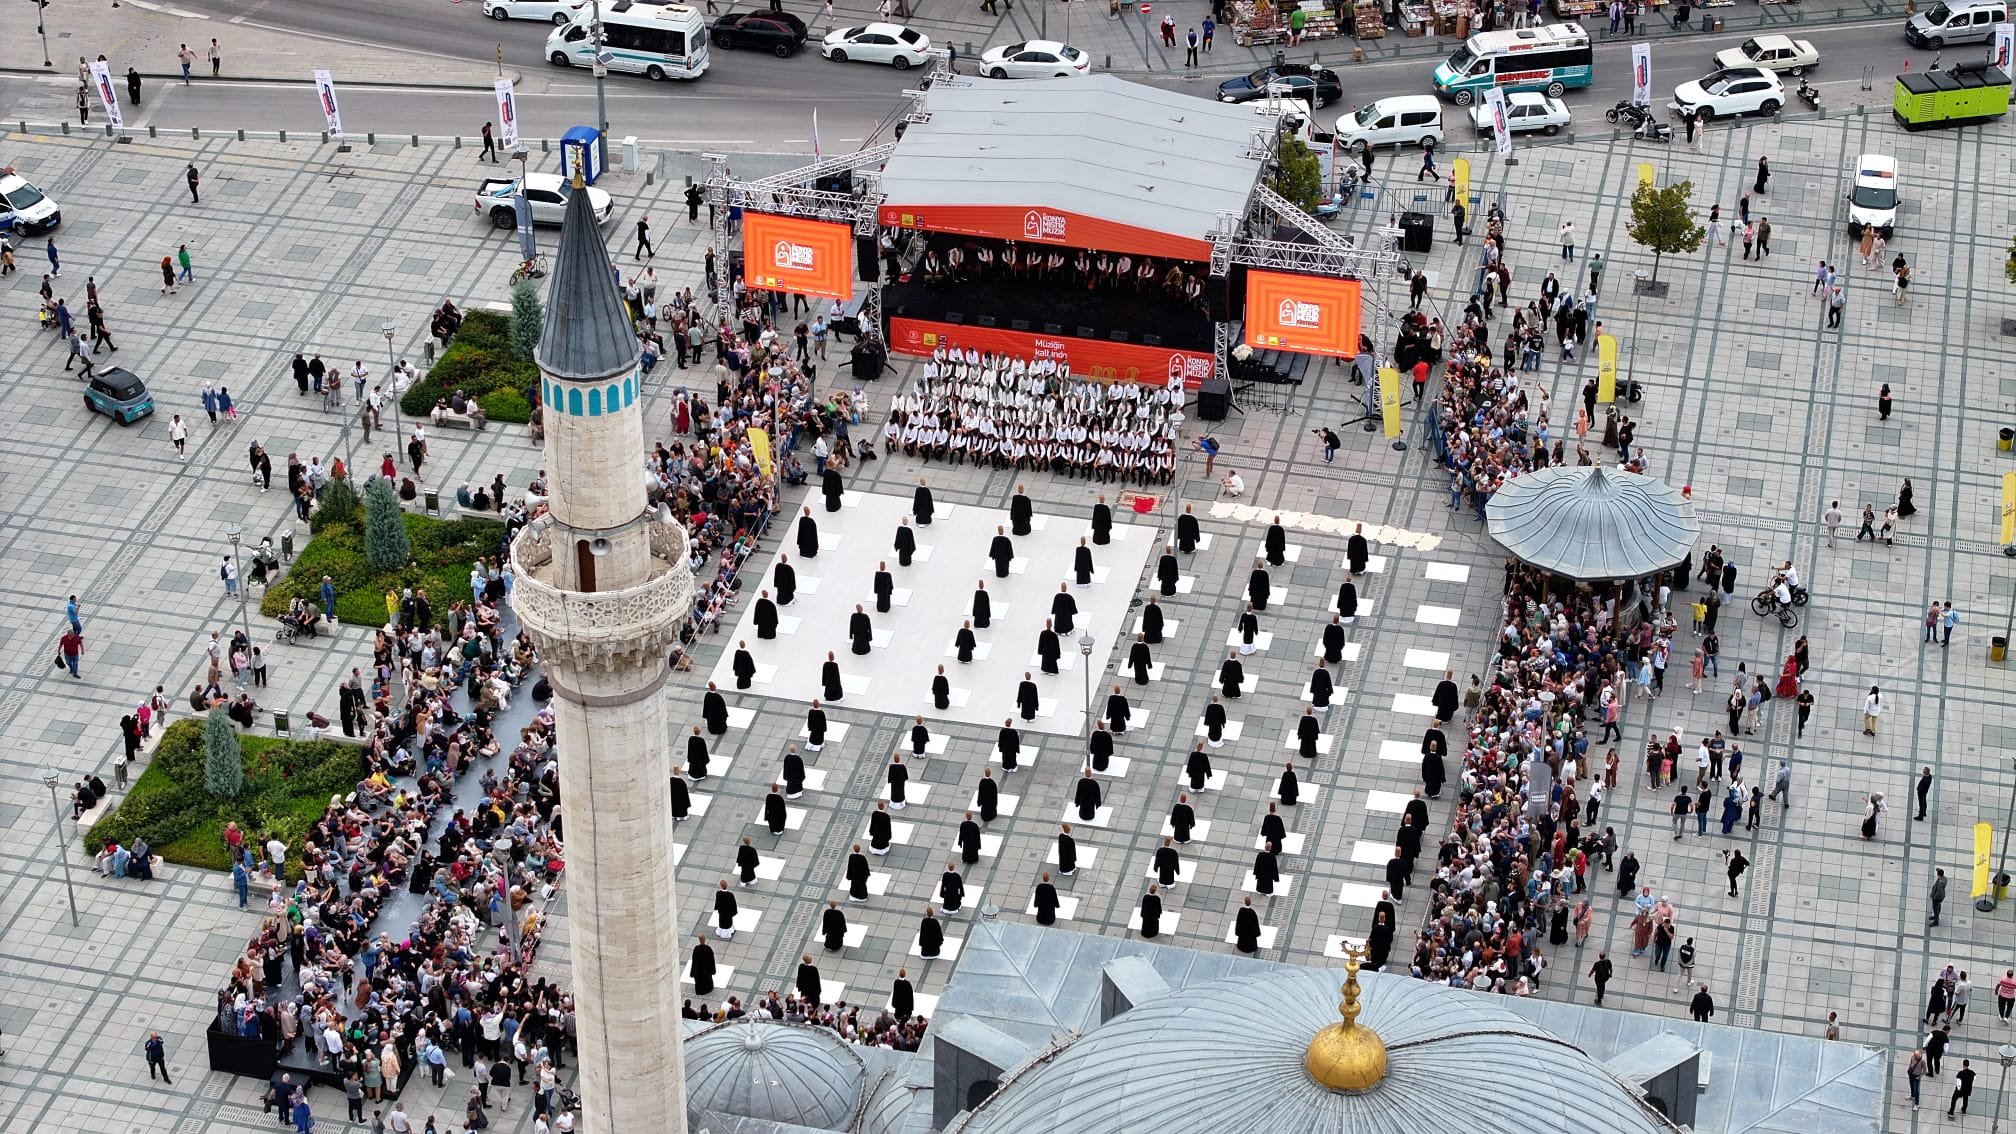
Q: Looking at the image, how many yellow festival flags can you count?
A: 7